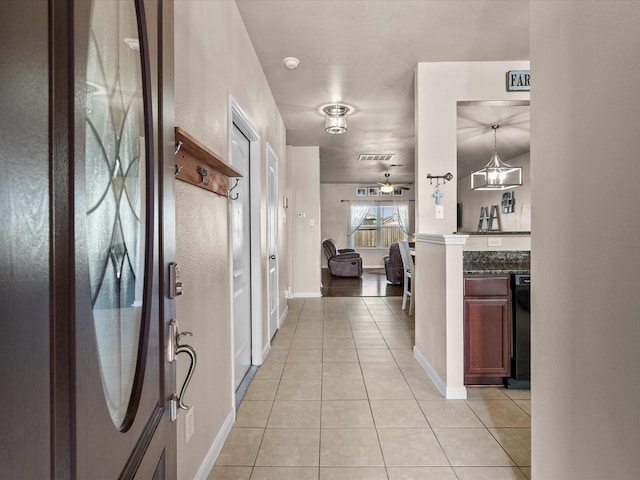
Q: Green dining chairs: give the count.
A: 0